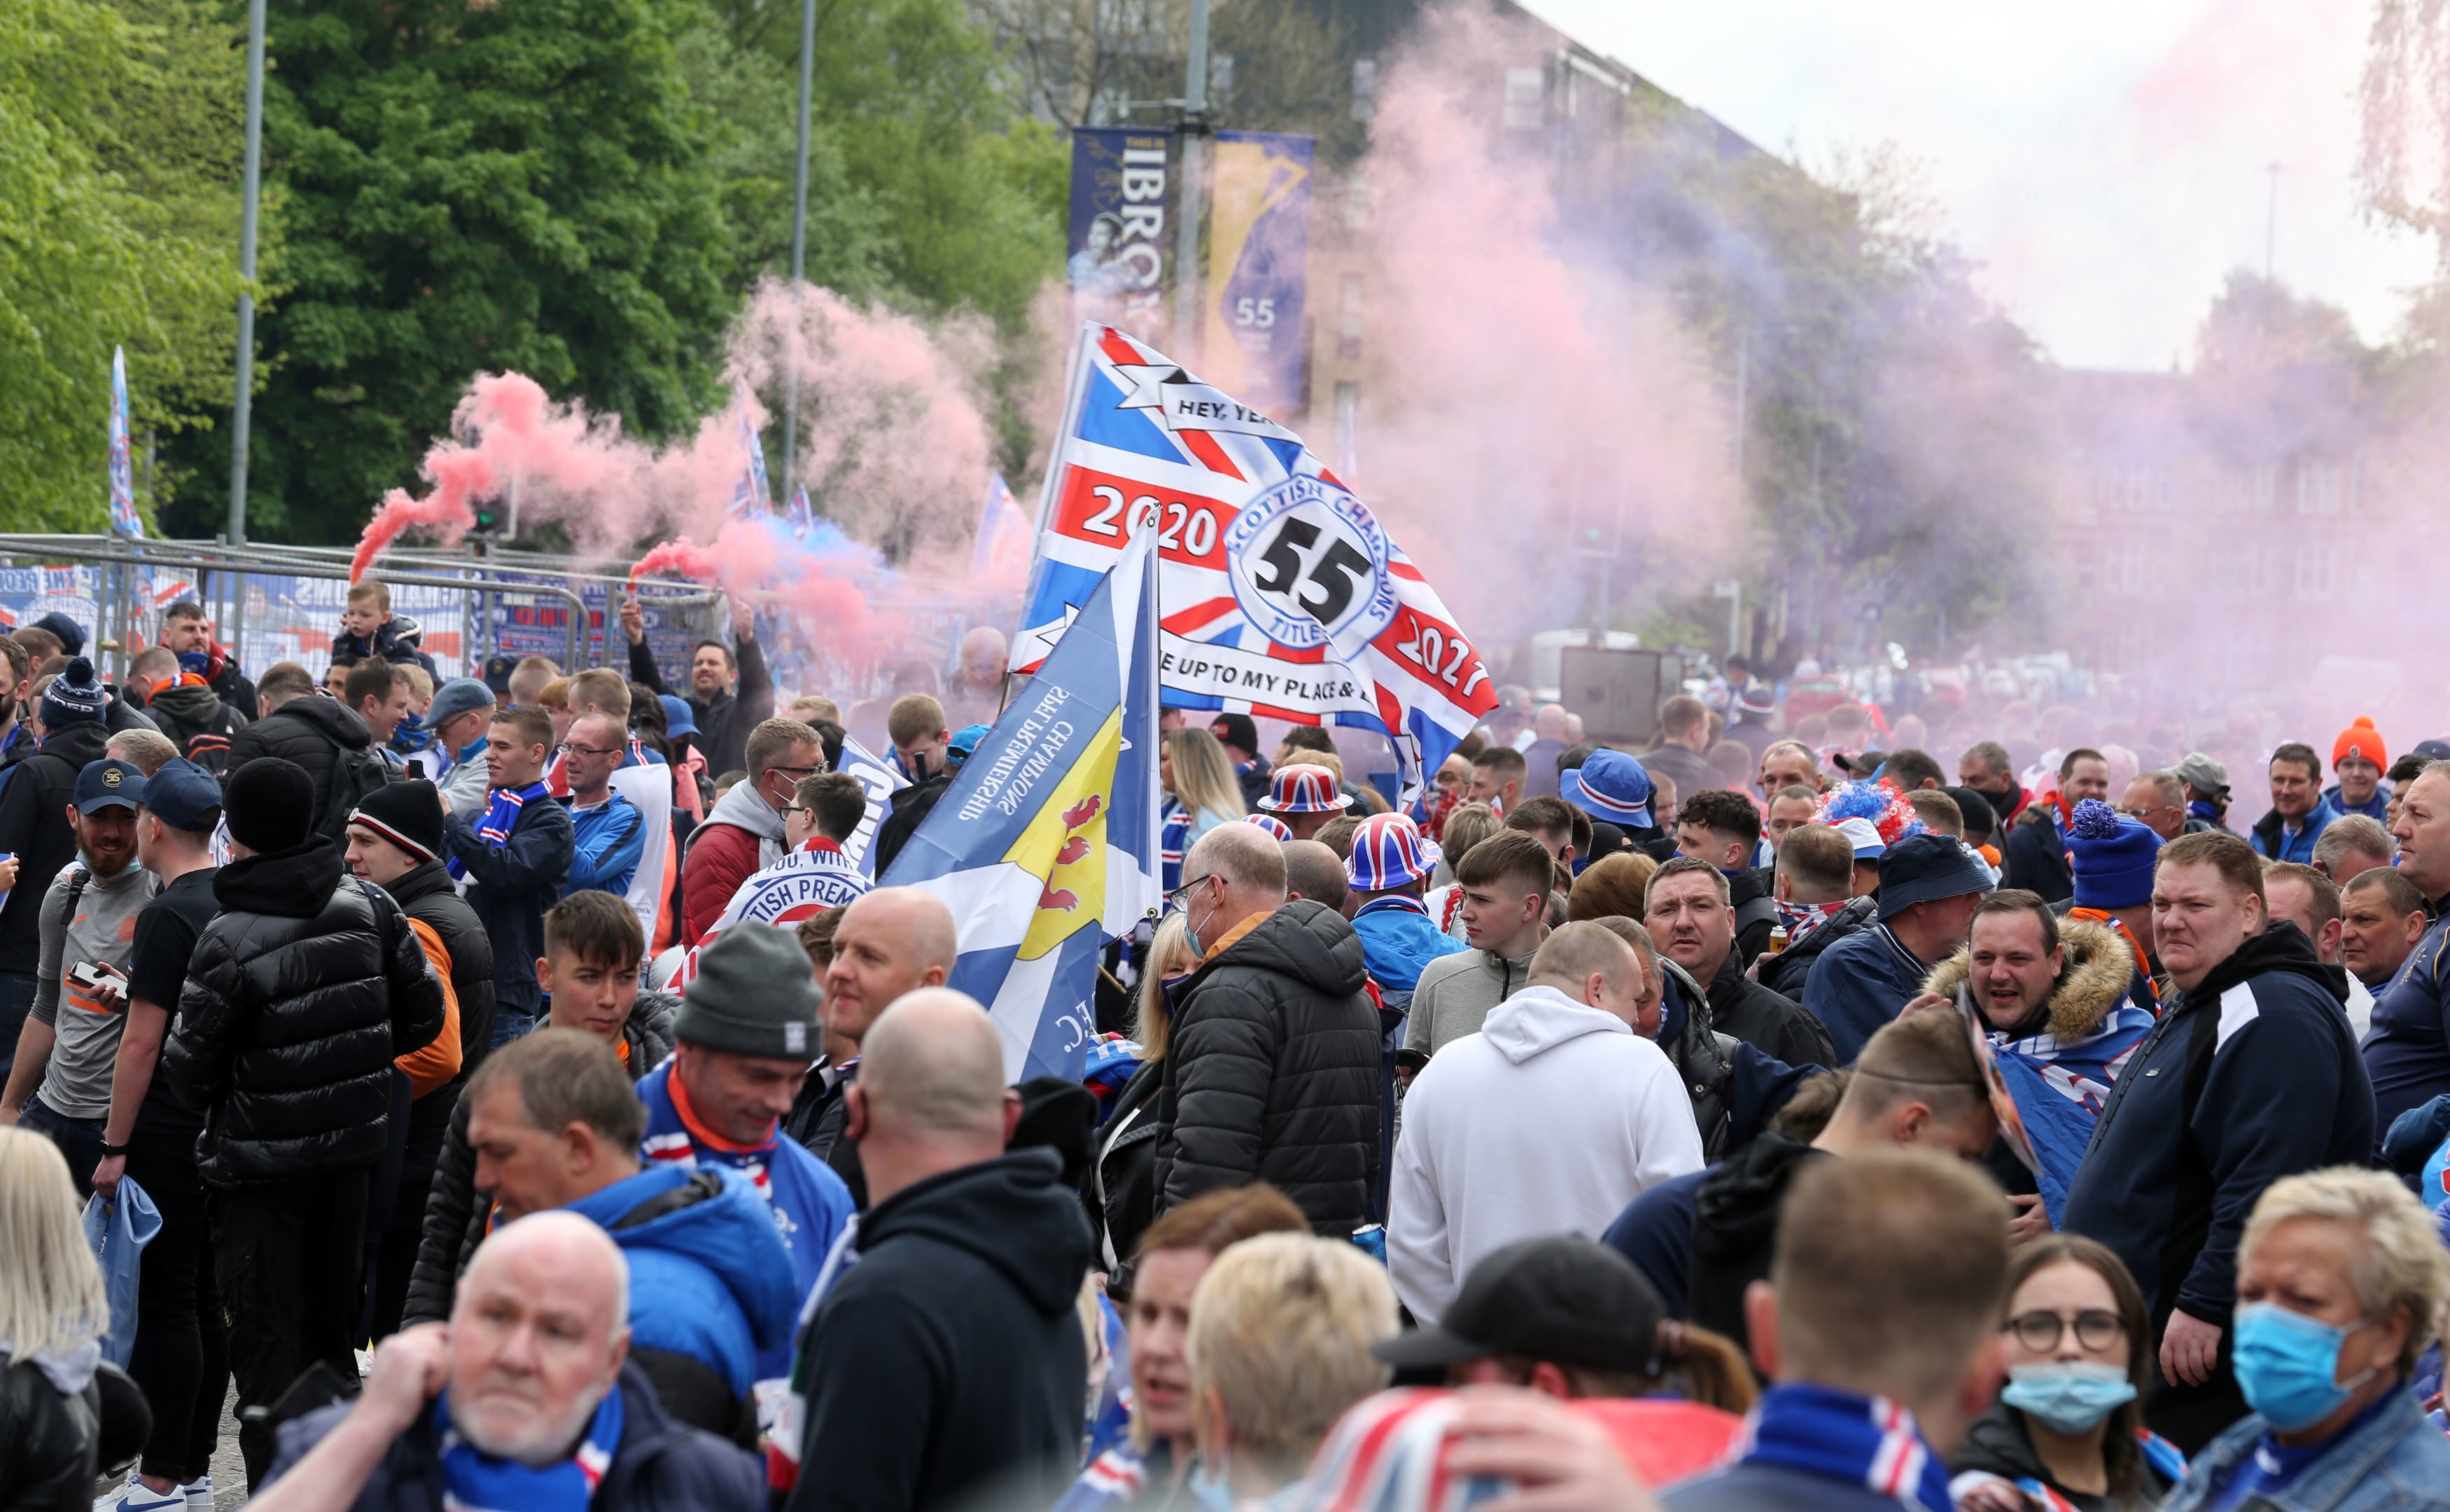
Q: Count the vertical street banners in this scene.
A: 2